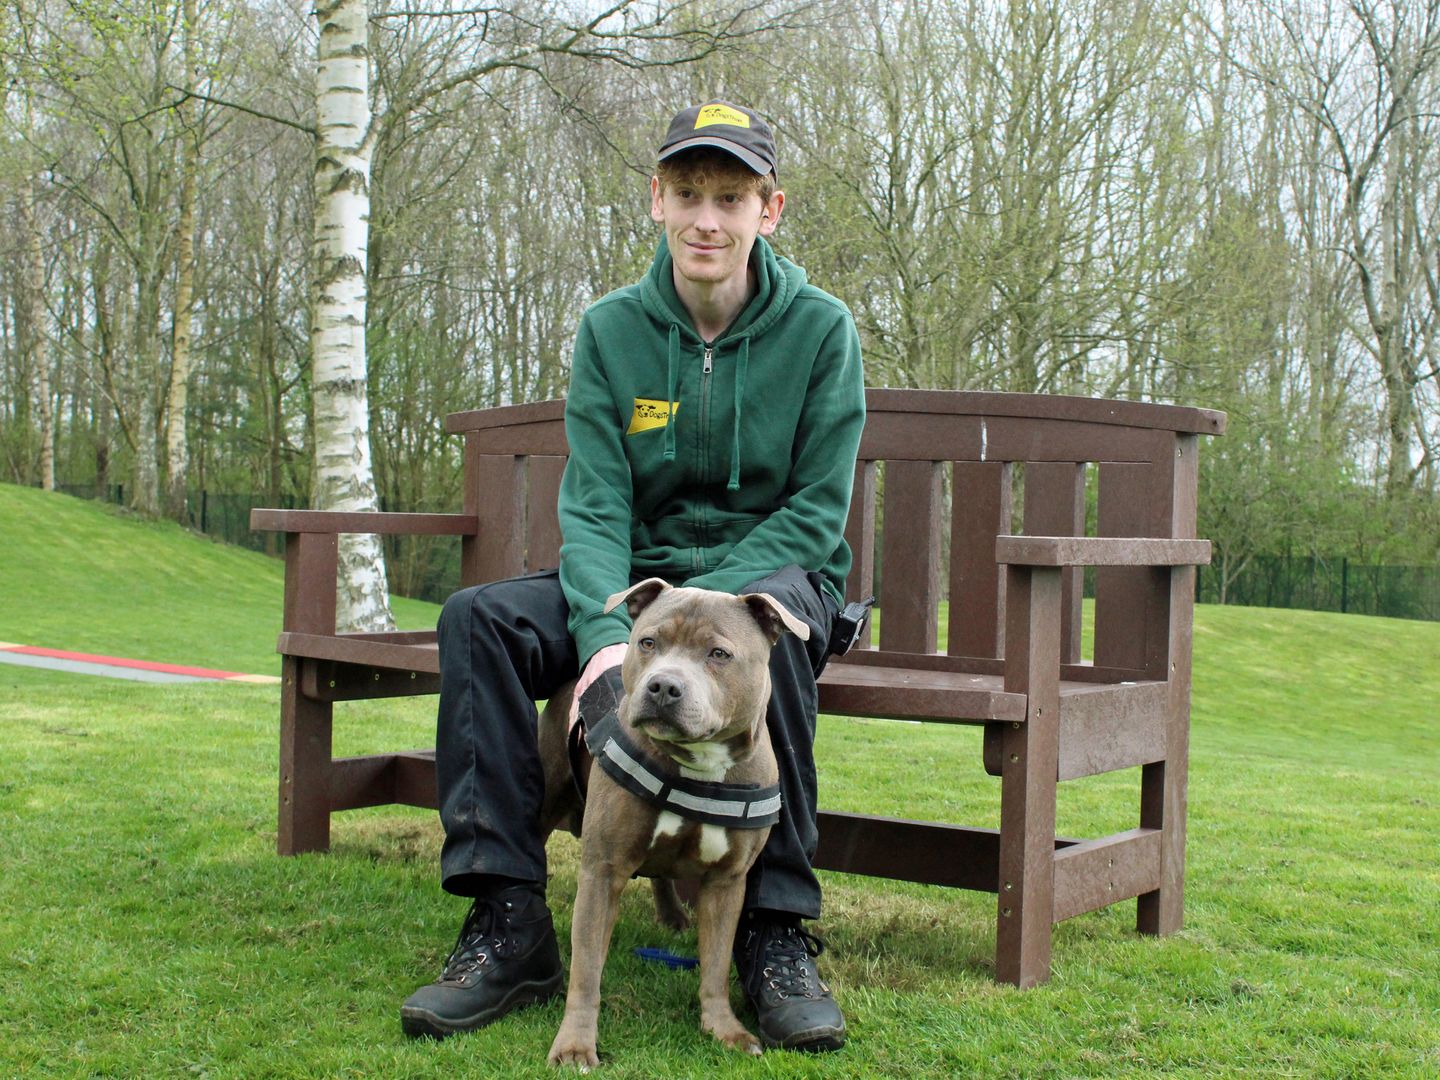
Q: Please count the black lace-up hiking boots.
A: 2